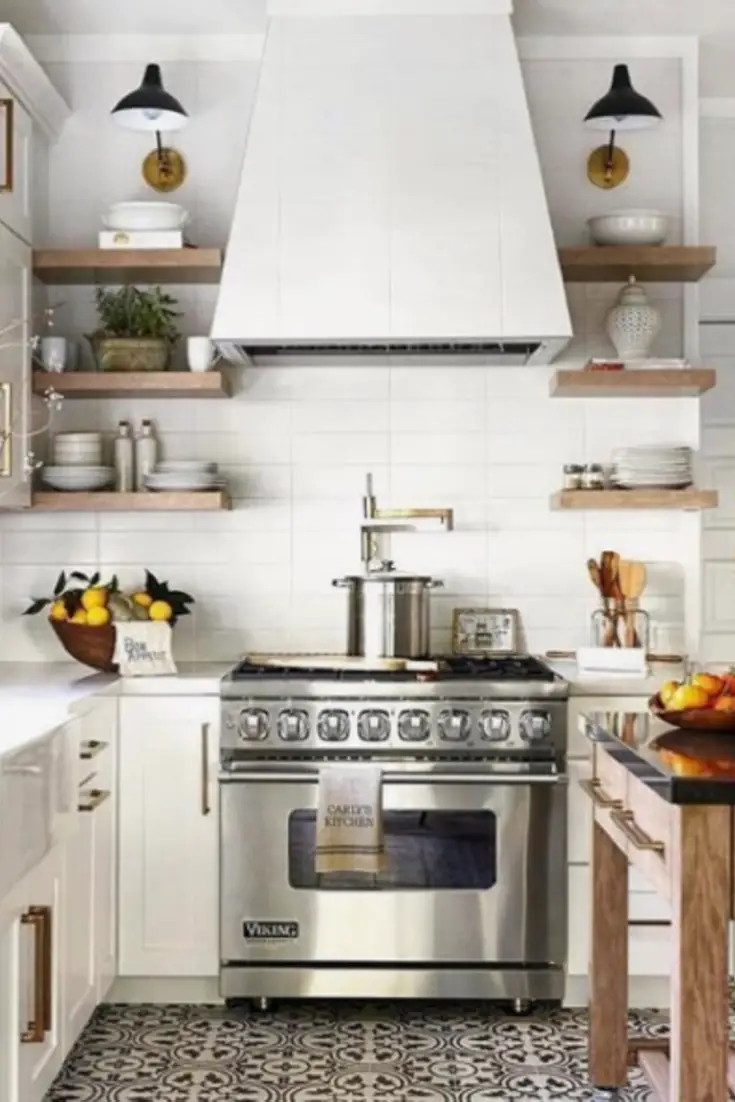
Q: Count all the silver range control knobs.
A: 8